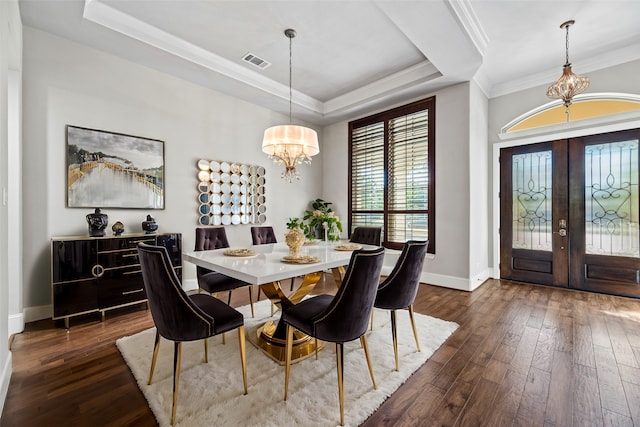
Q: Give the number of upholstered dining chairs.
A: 6